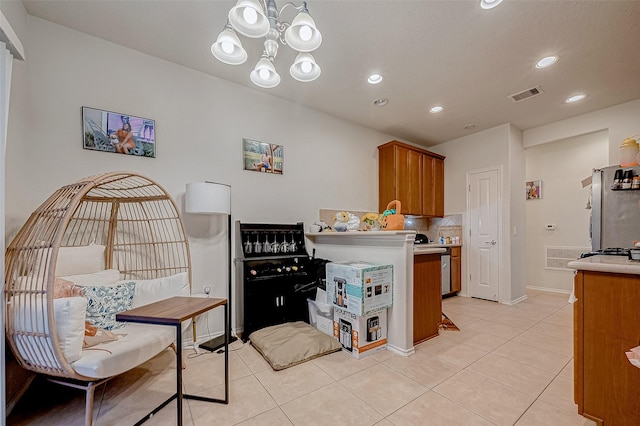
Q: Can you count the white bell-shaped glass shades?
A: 5